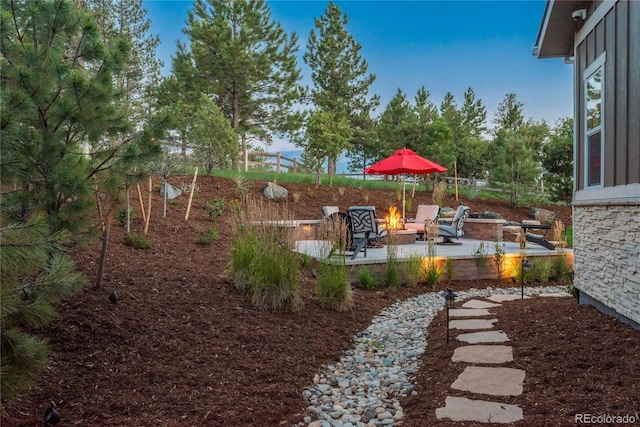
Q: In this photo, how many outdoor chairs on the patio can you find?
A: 6